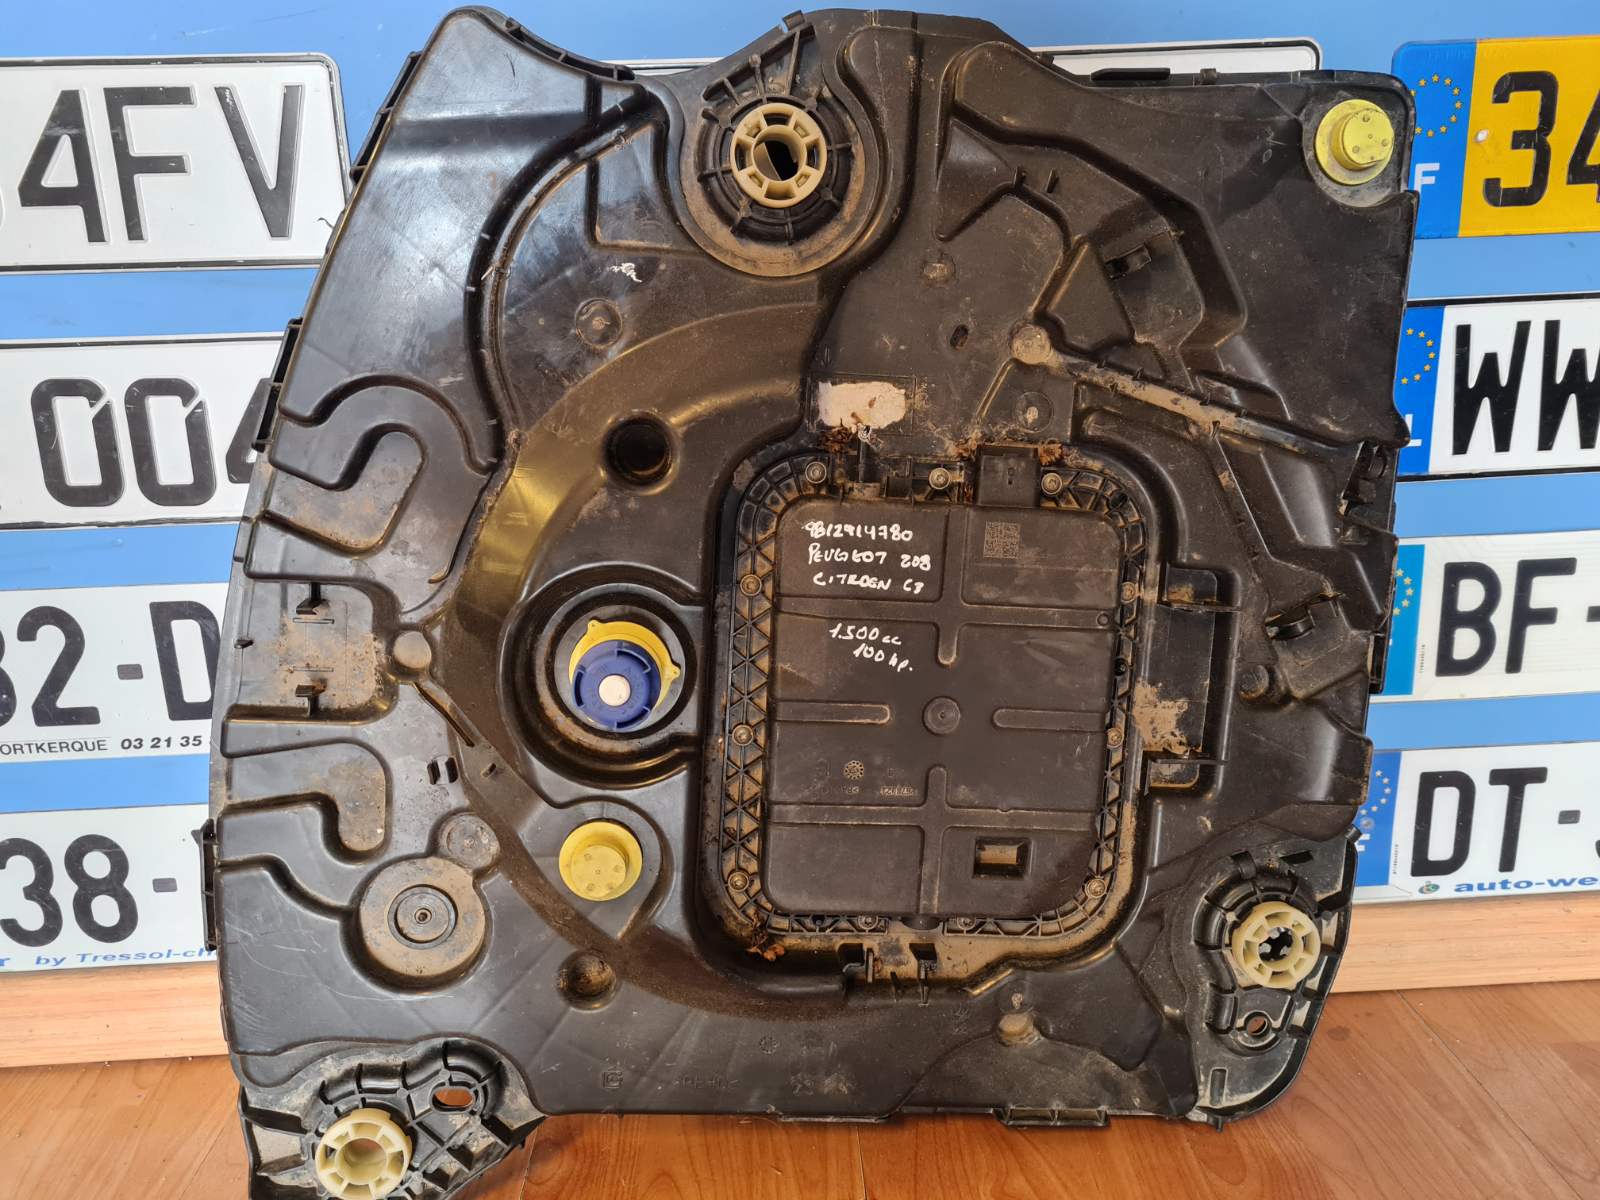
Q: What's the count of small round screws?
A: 11